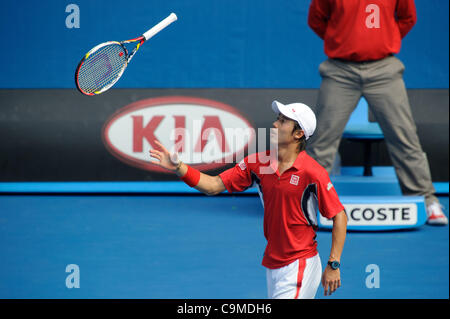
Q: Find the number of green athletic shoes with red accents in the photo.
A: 0